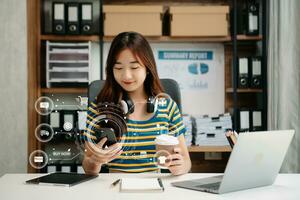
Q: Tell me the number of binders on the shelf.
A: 14